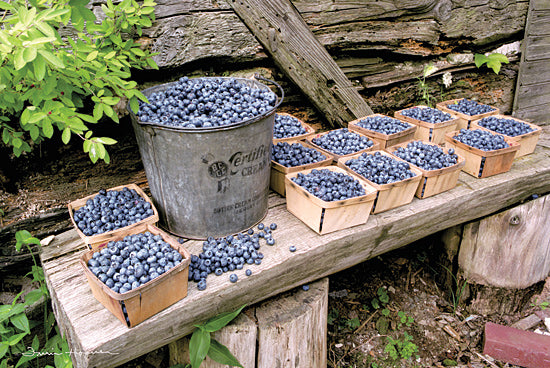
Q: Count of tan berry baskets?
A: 13